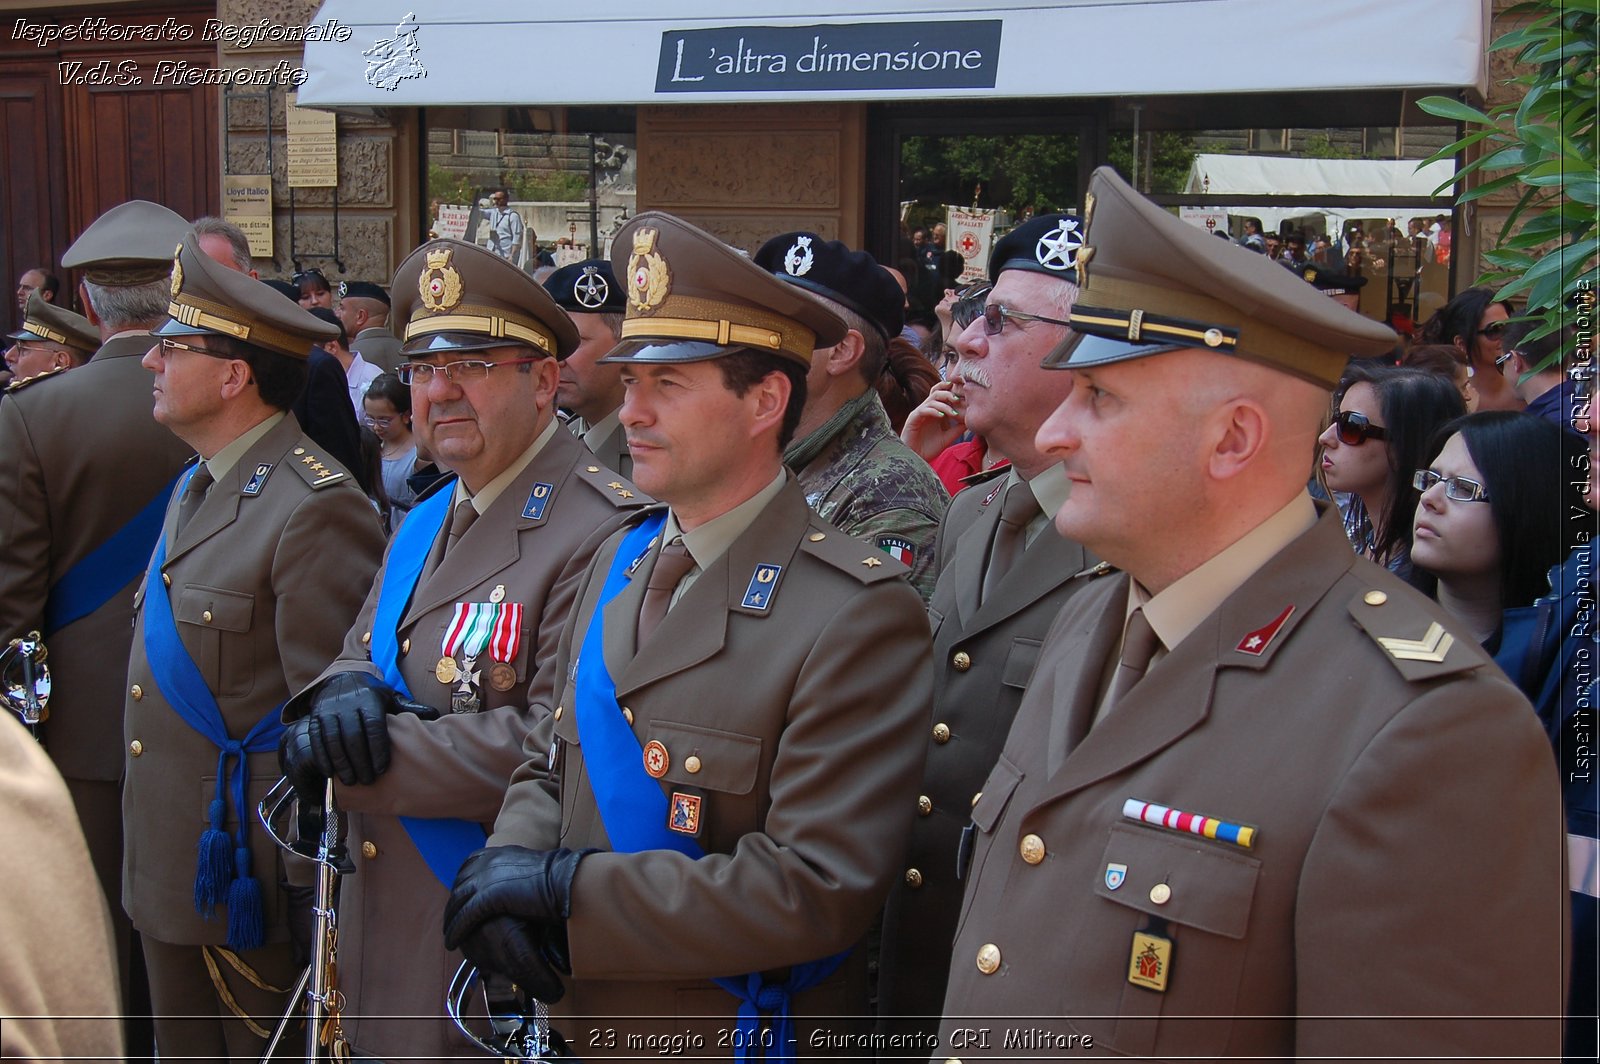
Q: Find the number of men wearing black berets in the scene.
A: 4